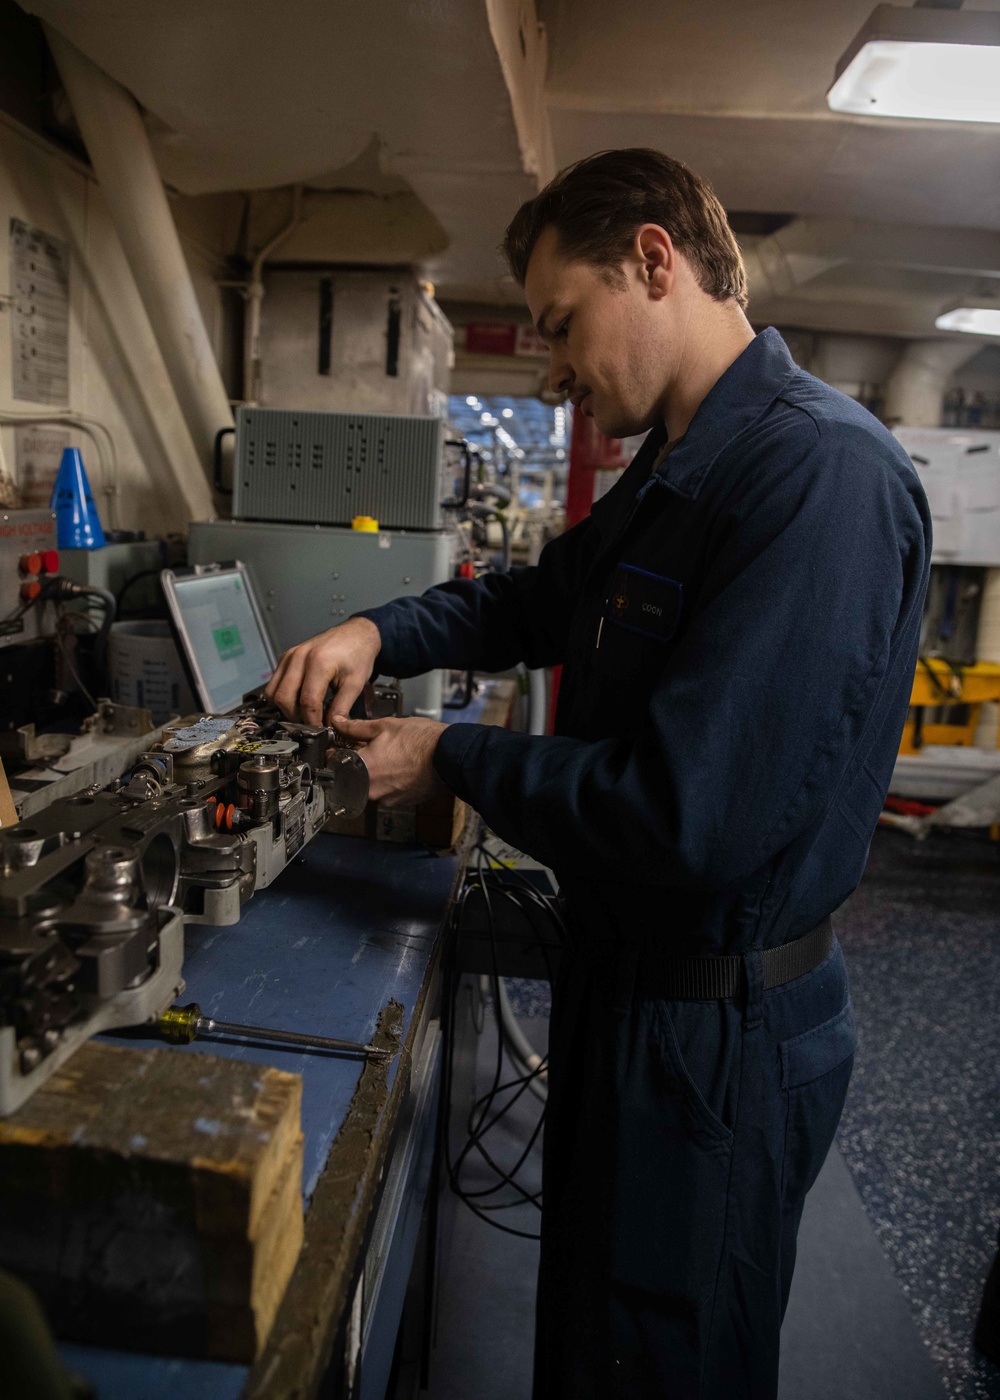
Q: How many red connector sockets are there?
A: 3